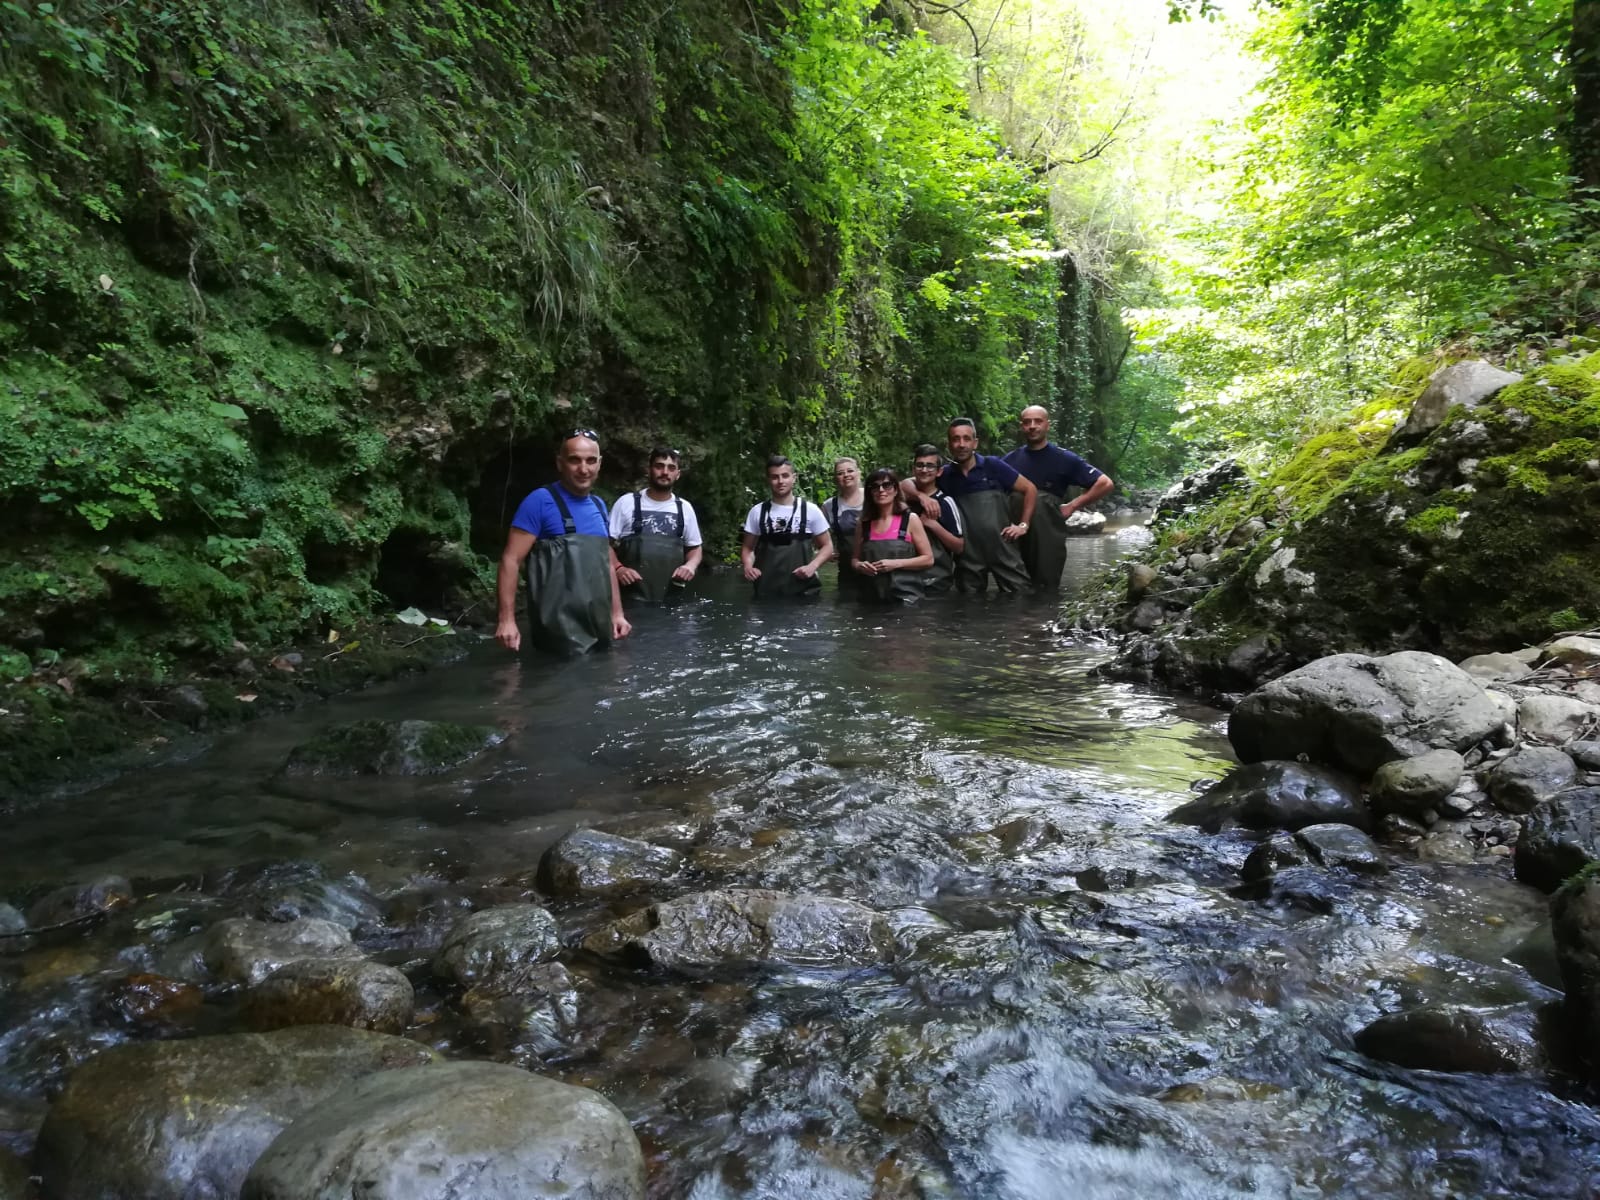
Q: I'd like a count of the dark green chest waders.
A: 8